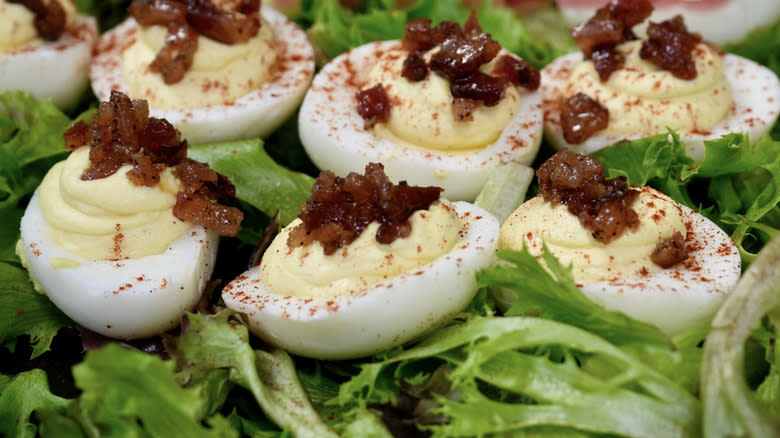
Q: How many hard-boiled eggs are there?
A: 7